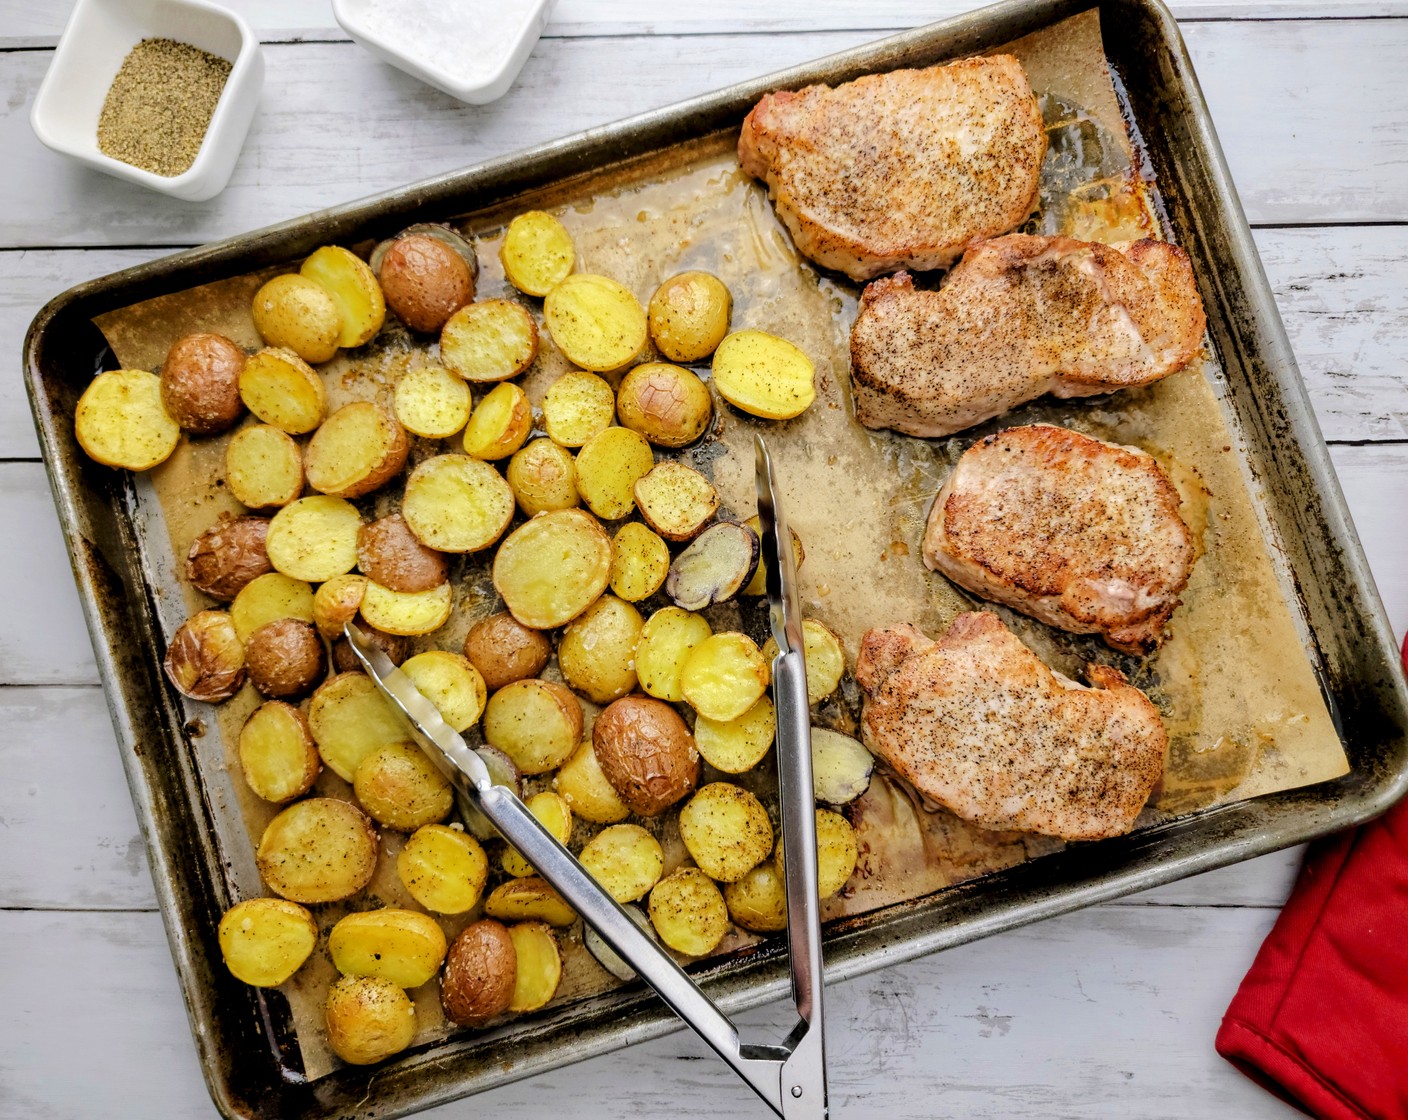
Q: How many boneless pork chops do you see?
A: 4